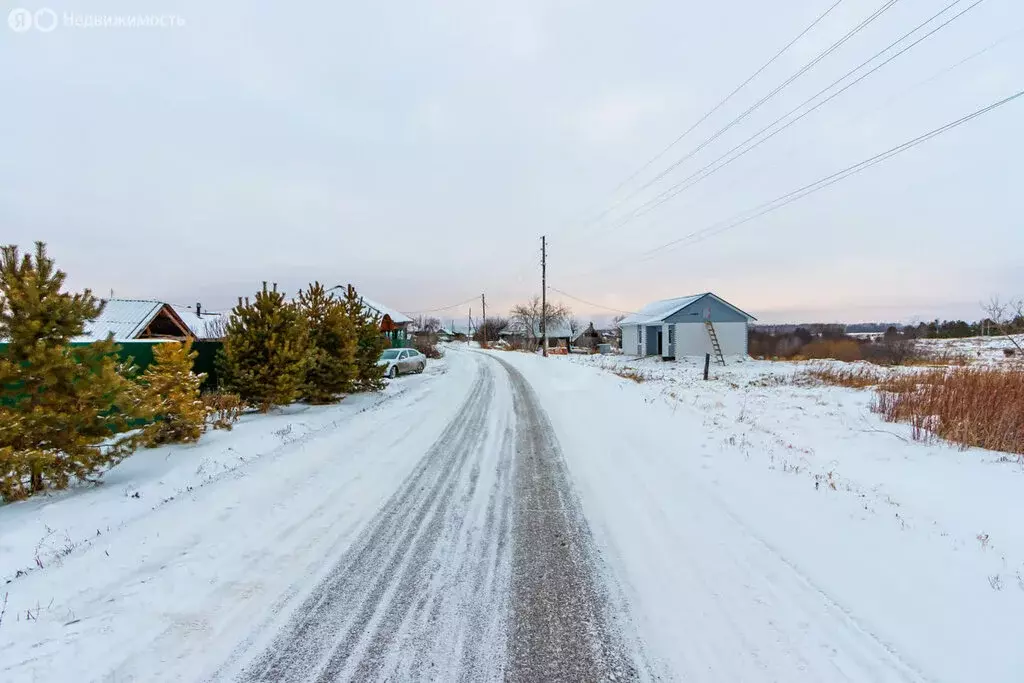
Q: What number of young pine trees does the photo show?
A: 5